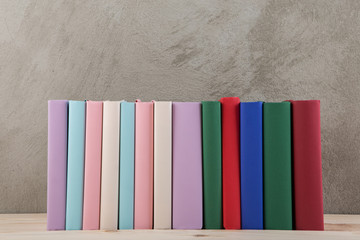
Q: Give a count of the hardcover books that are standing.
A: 13